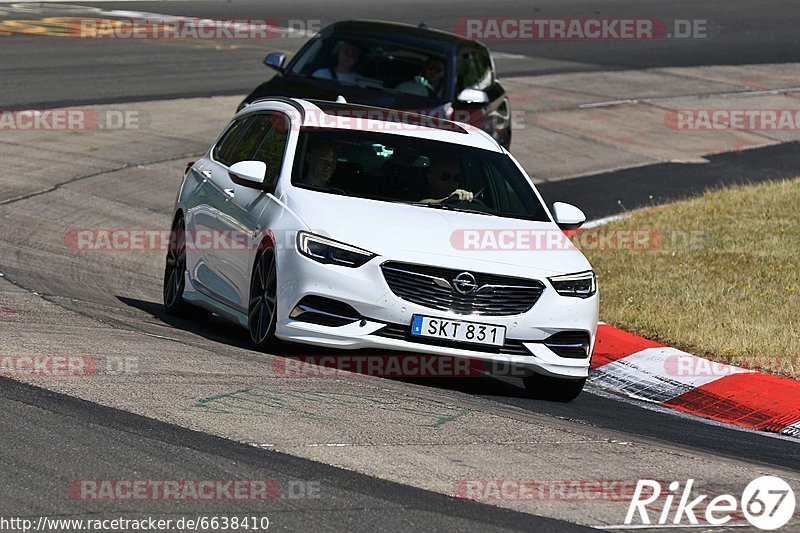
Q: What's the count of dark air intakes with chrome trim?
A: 2